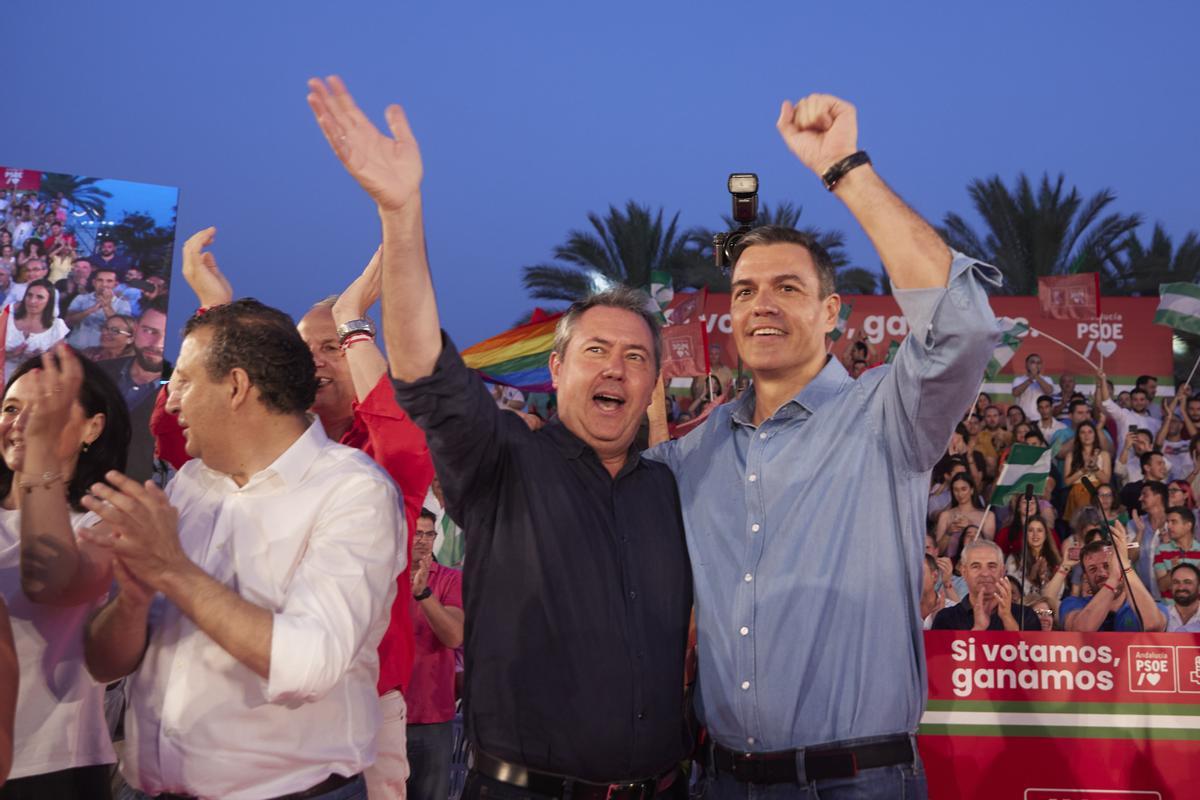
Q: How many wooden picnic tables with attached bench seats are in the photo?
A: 0